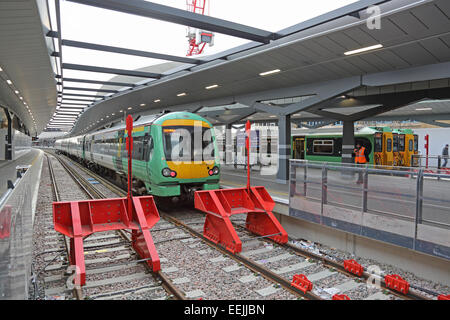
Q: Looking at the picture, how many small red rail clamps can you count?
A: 5